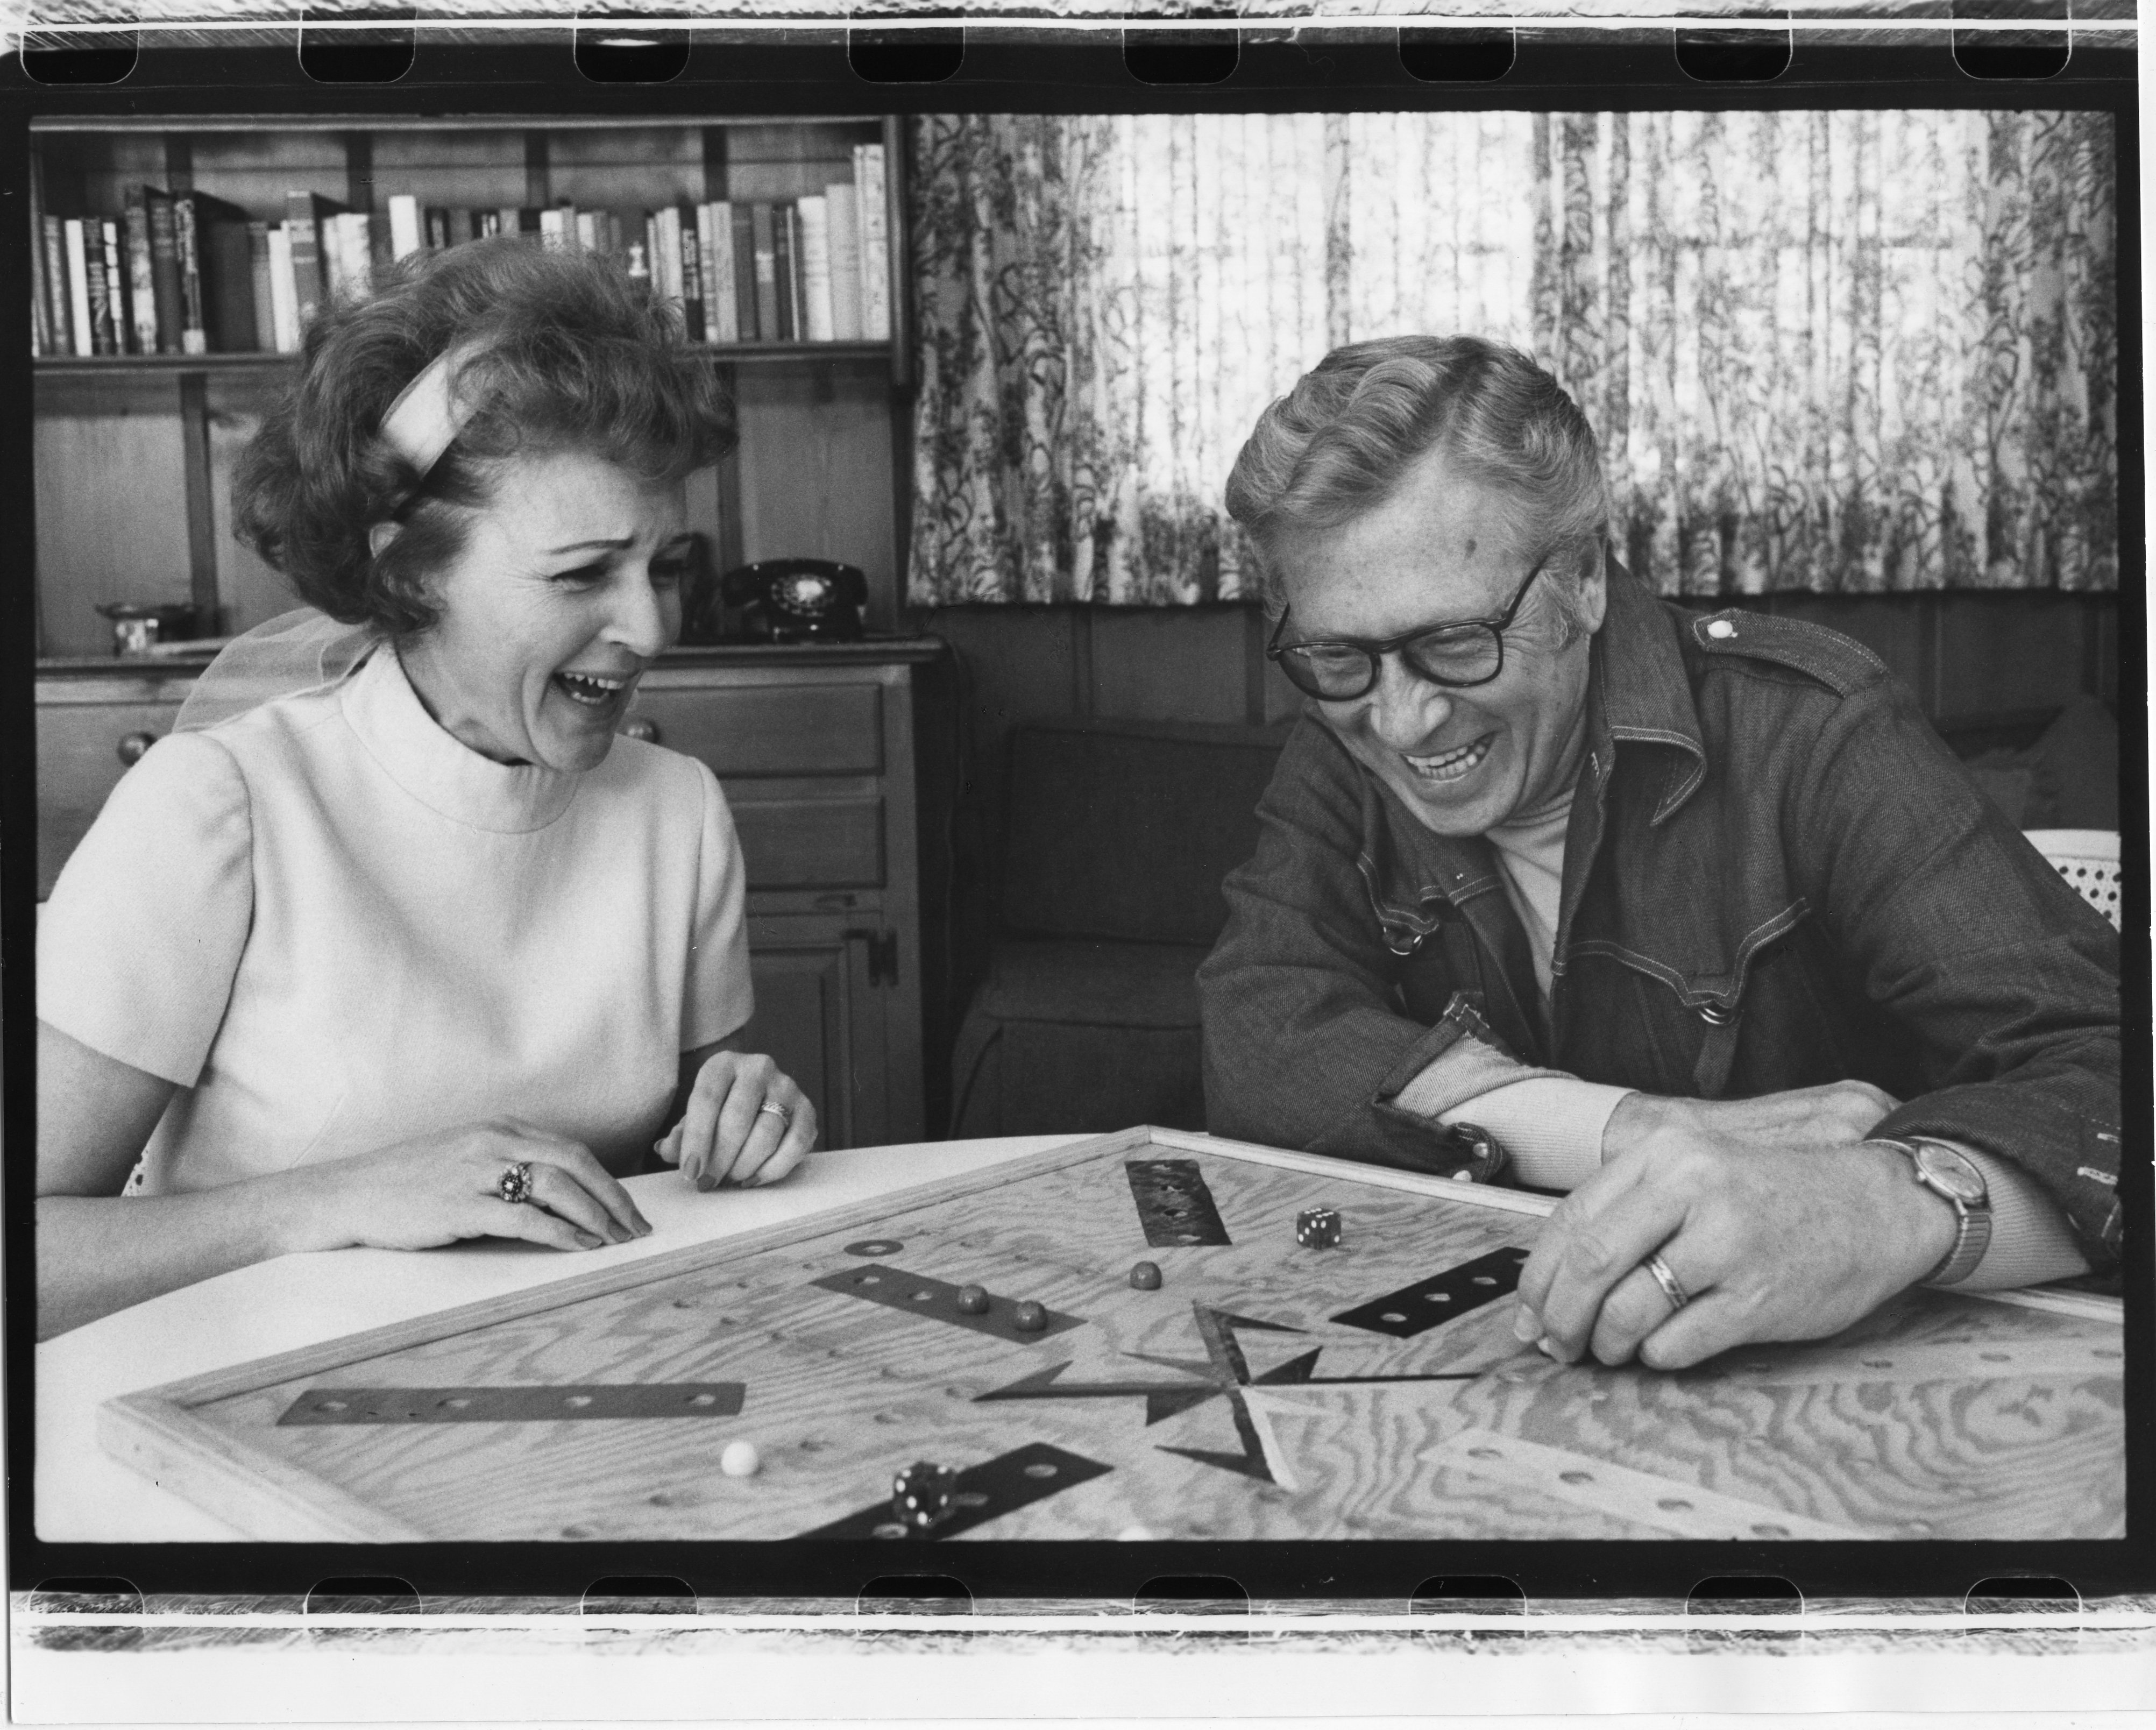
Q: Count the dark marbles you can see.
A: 3